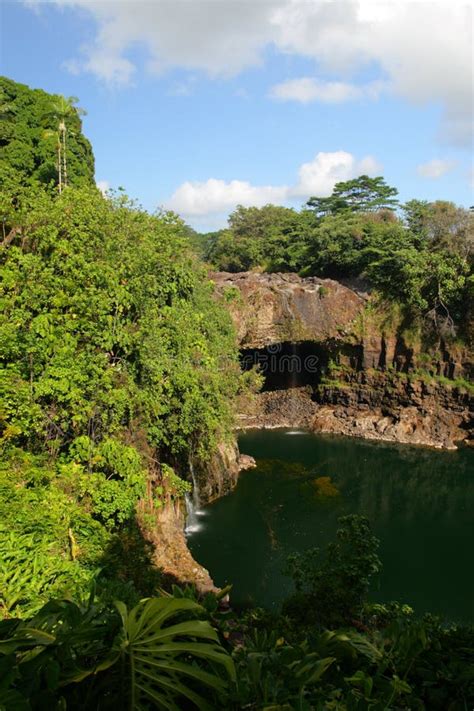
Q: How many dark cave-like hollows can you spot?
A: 1